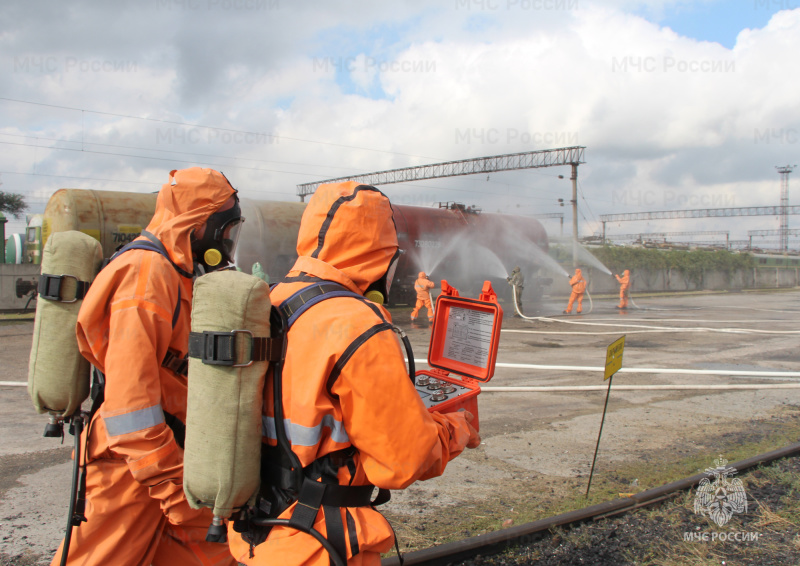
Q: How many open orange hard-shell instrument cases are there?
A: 1